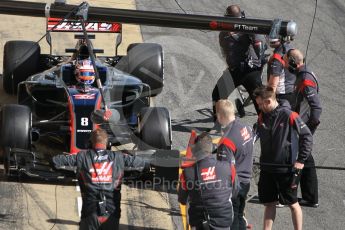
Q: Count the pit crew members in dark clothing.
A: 7